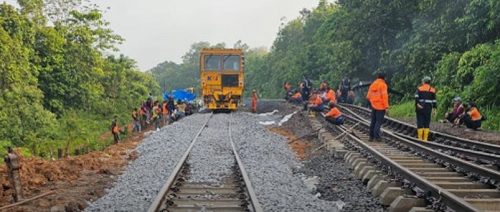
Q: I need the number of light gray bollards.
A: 0